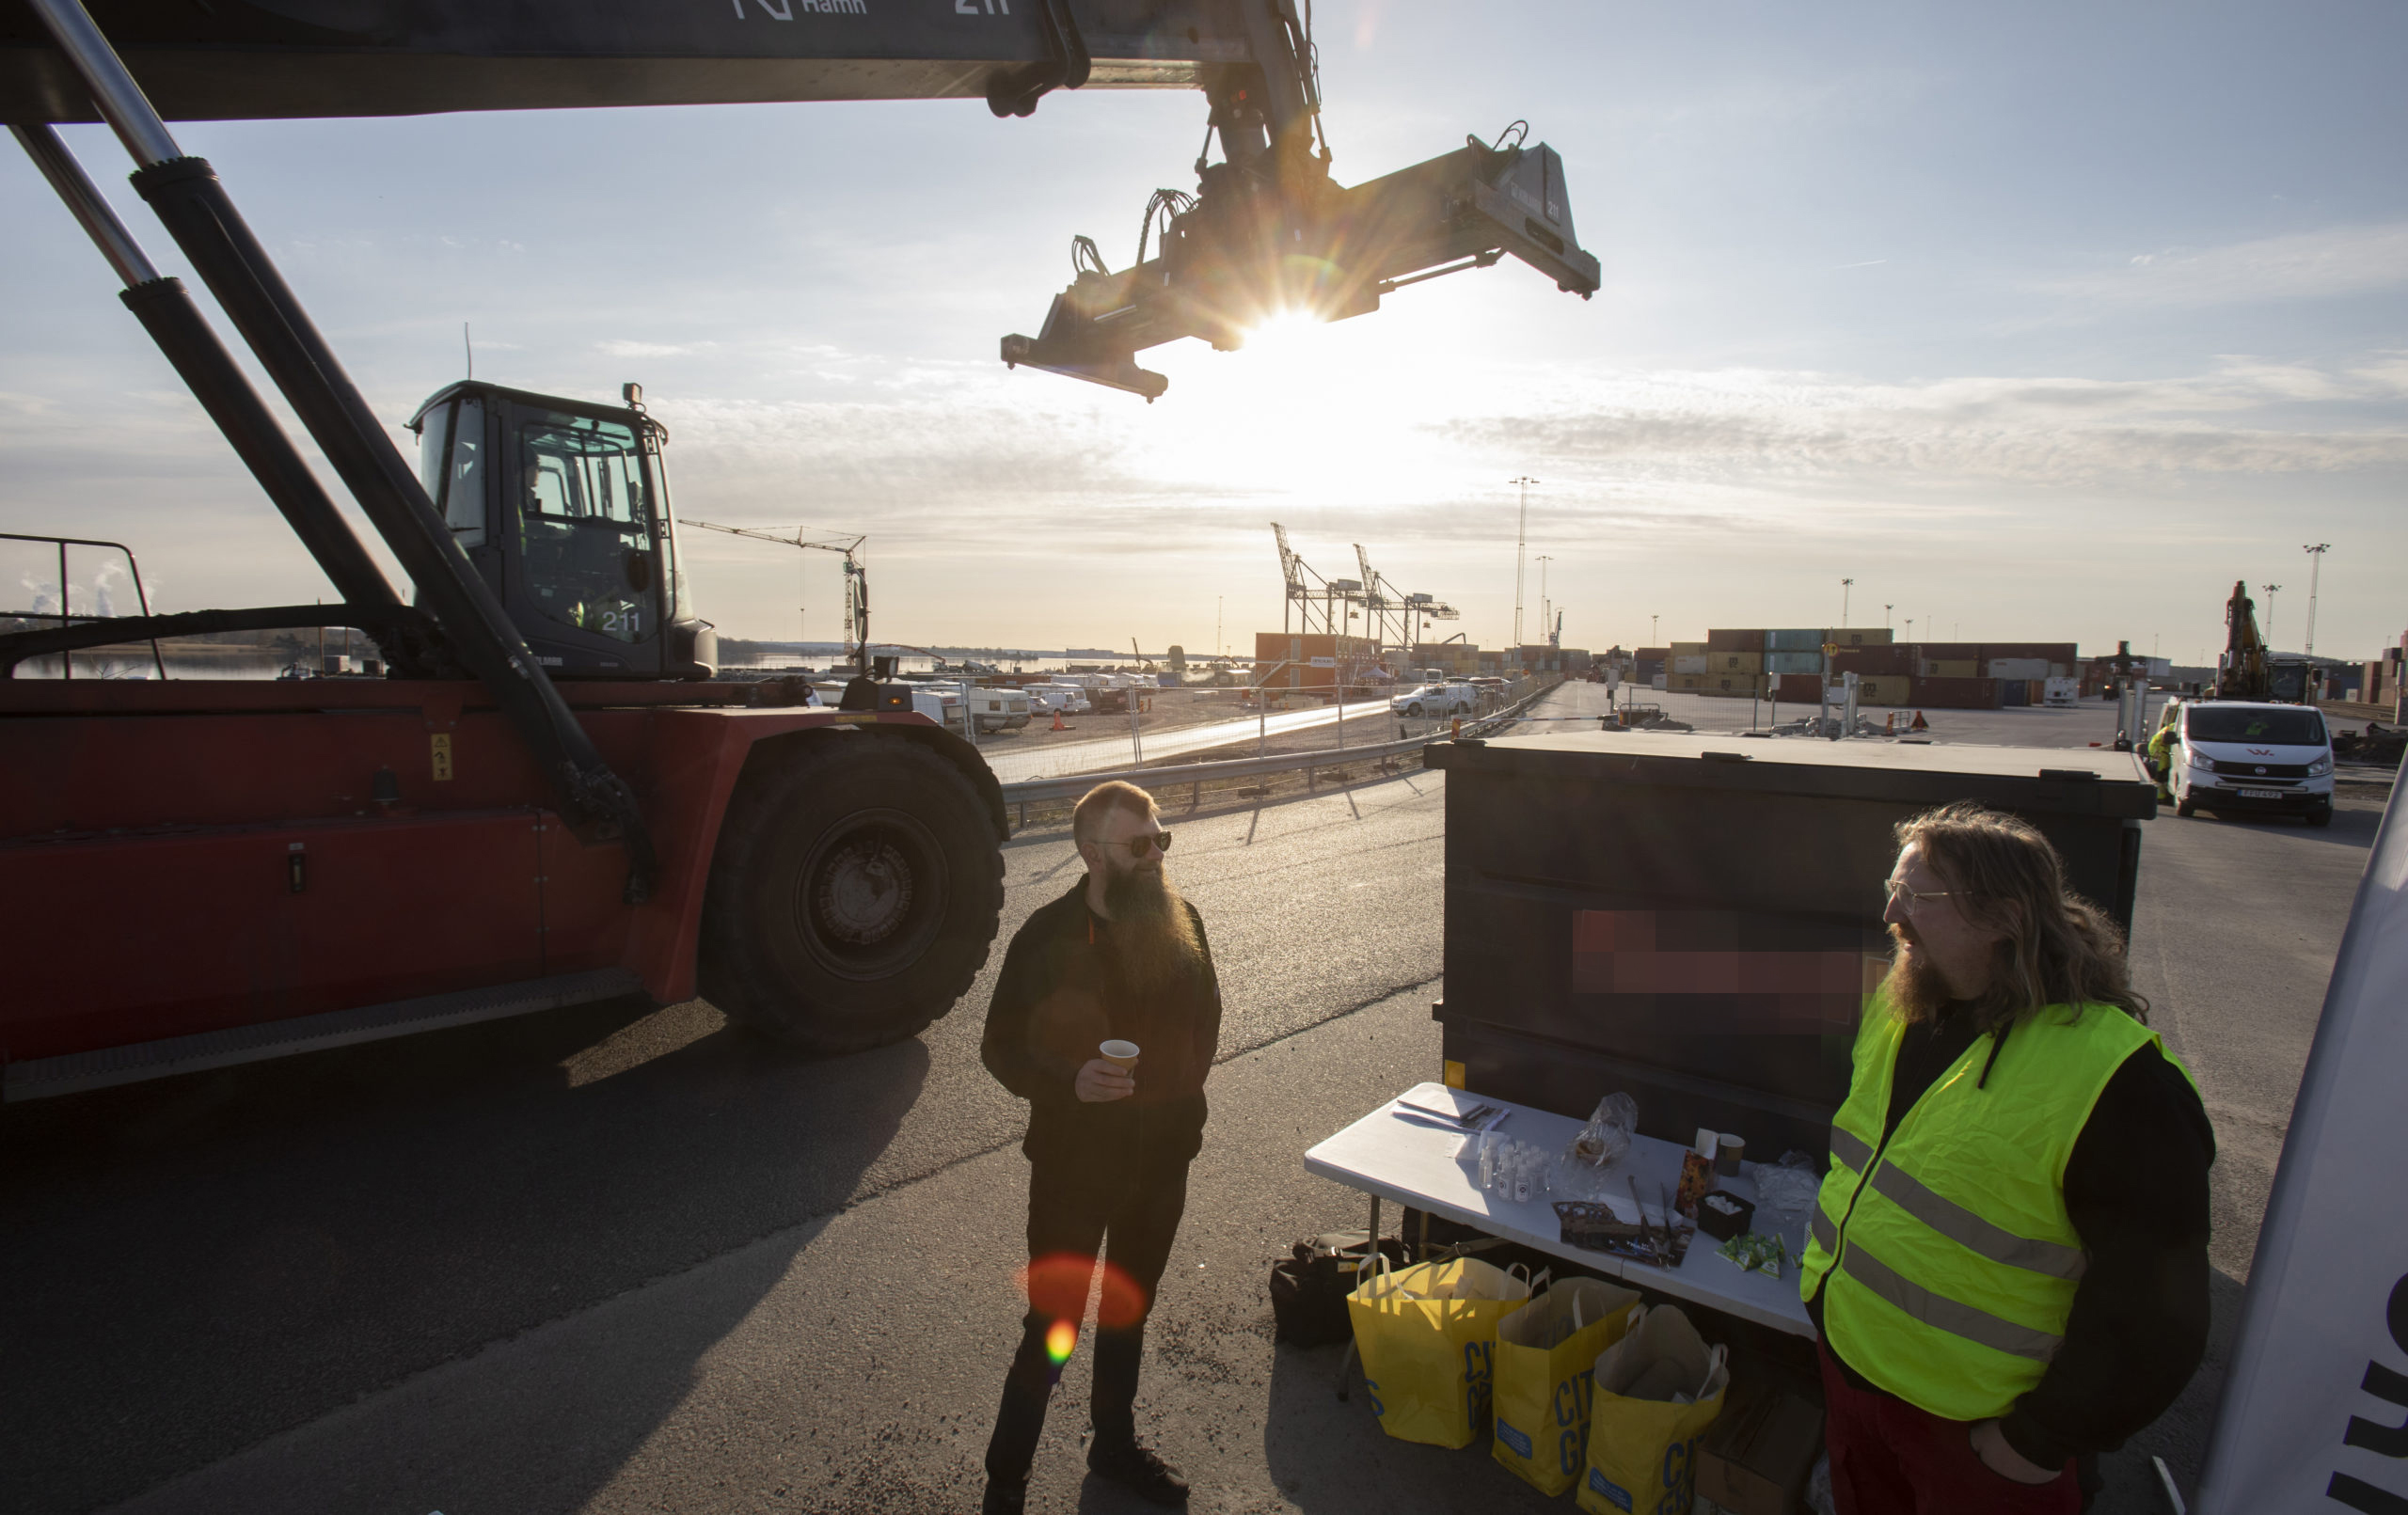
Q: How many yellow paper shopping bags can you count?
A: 3